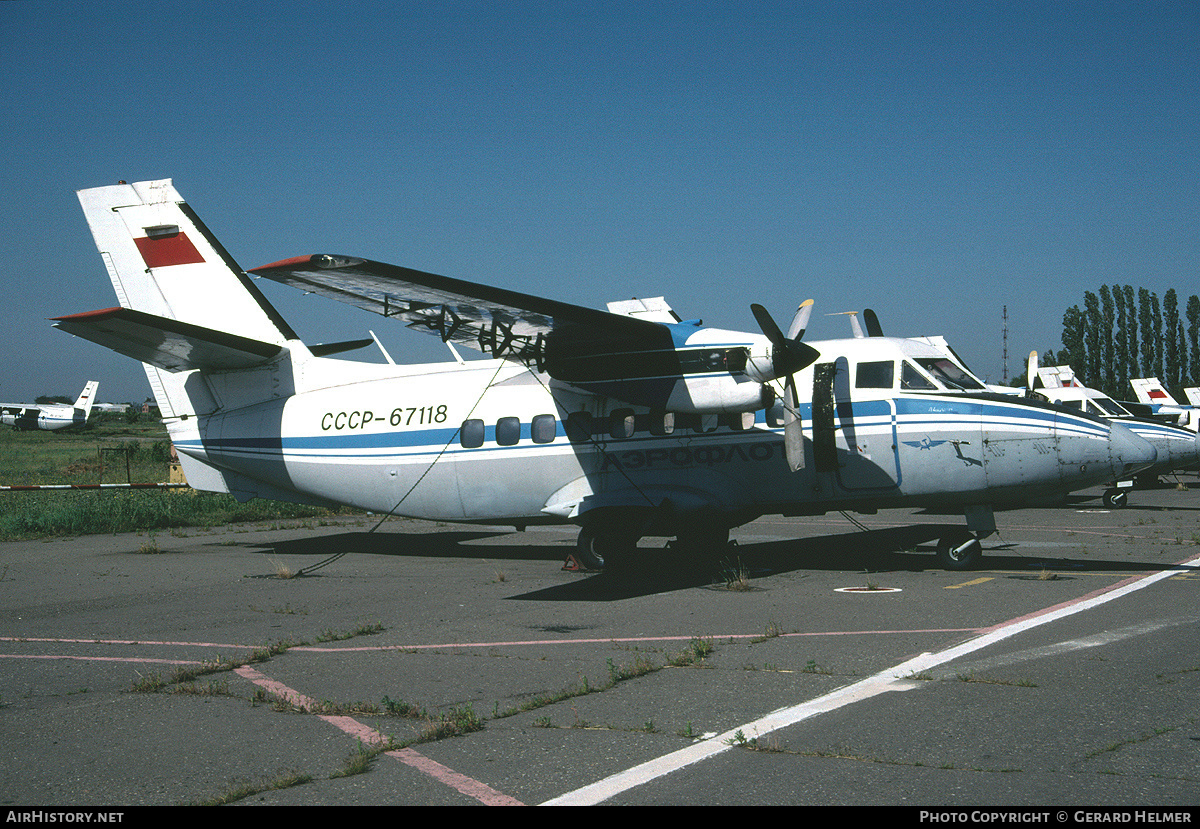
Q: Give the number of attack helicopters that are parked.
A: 0